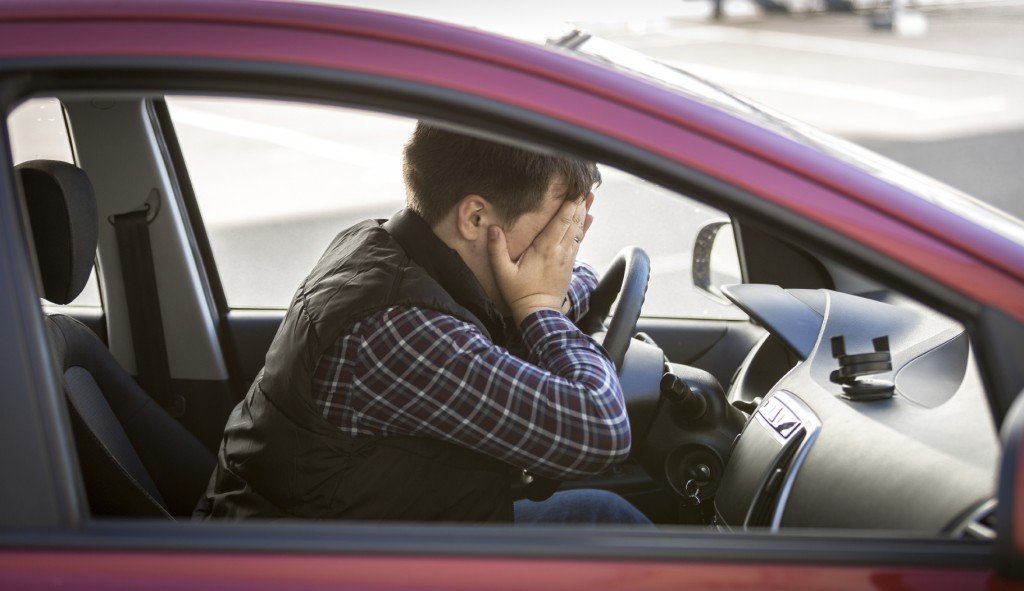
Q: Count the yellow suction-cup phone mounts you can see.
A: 0